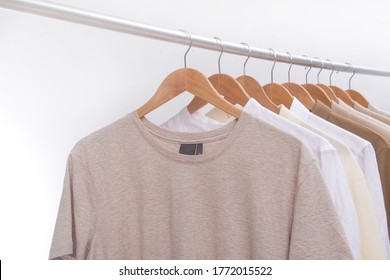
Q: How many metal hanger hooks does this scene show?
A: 9